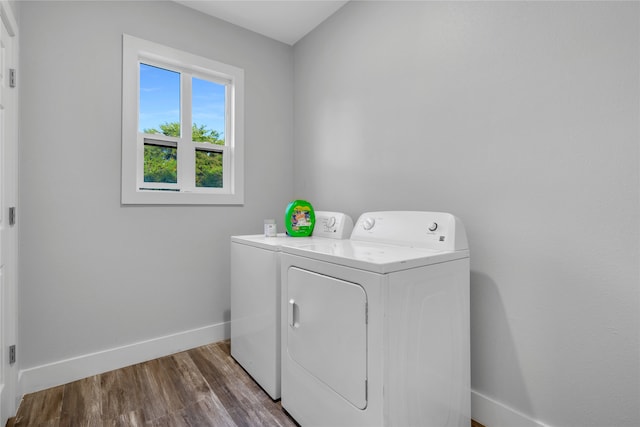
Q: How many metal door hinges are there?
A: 3